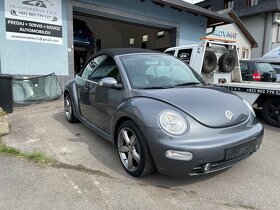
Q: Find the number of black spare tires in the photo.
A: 2